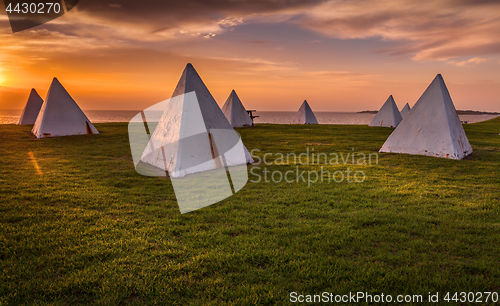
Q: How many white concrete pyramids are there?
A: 8